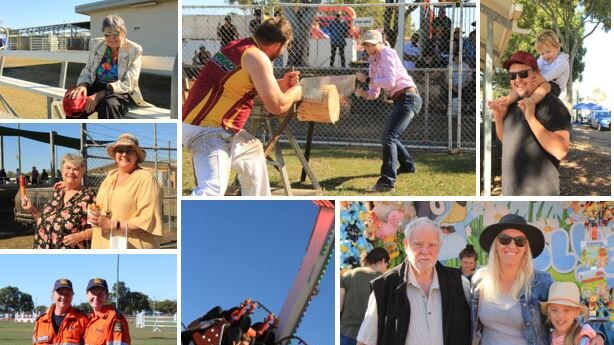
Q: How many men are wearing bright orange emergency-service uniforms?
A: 2